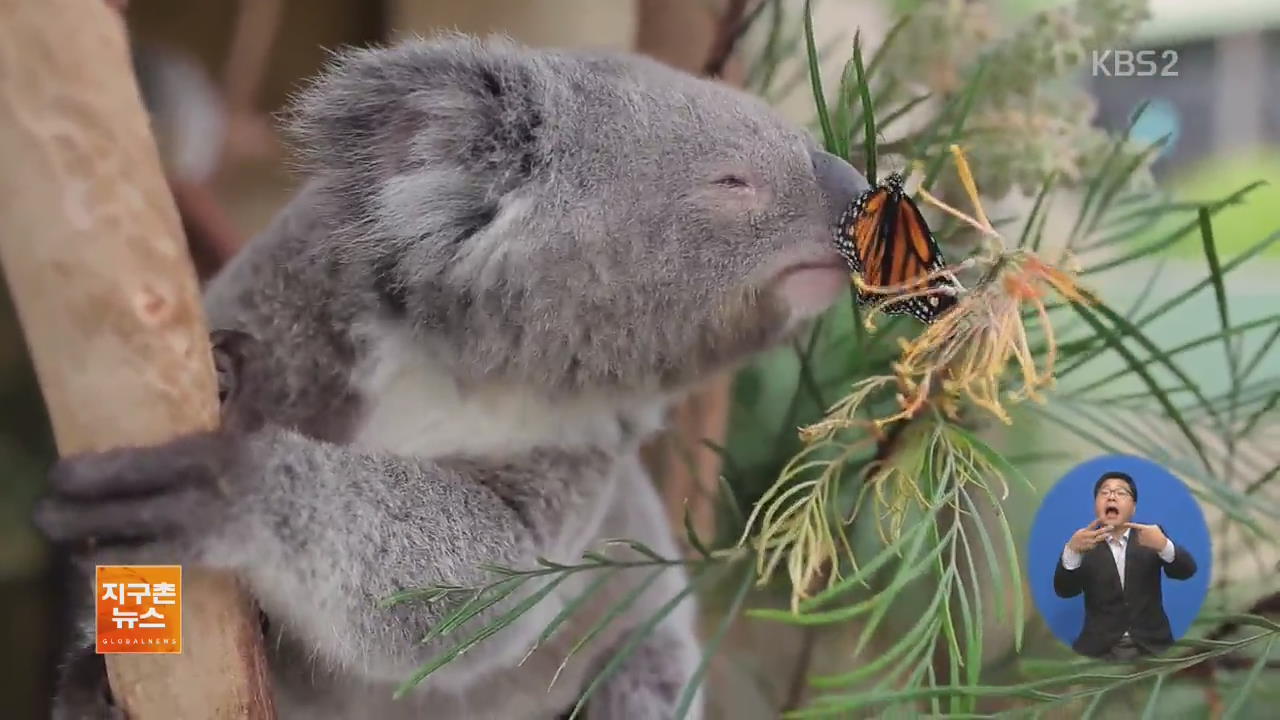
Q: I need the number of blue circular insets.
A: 1